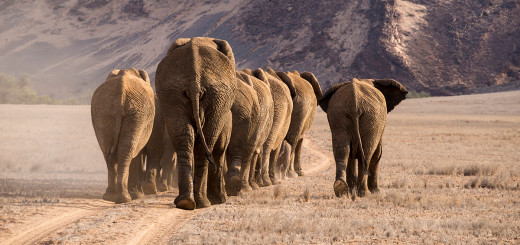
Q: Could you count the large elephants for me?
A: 7